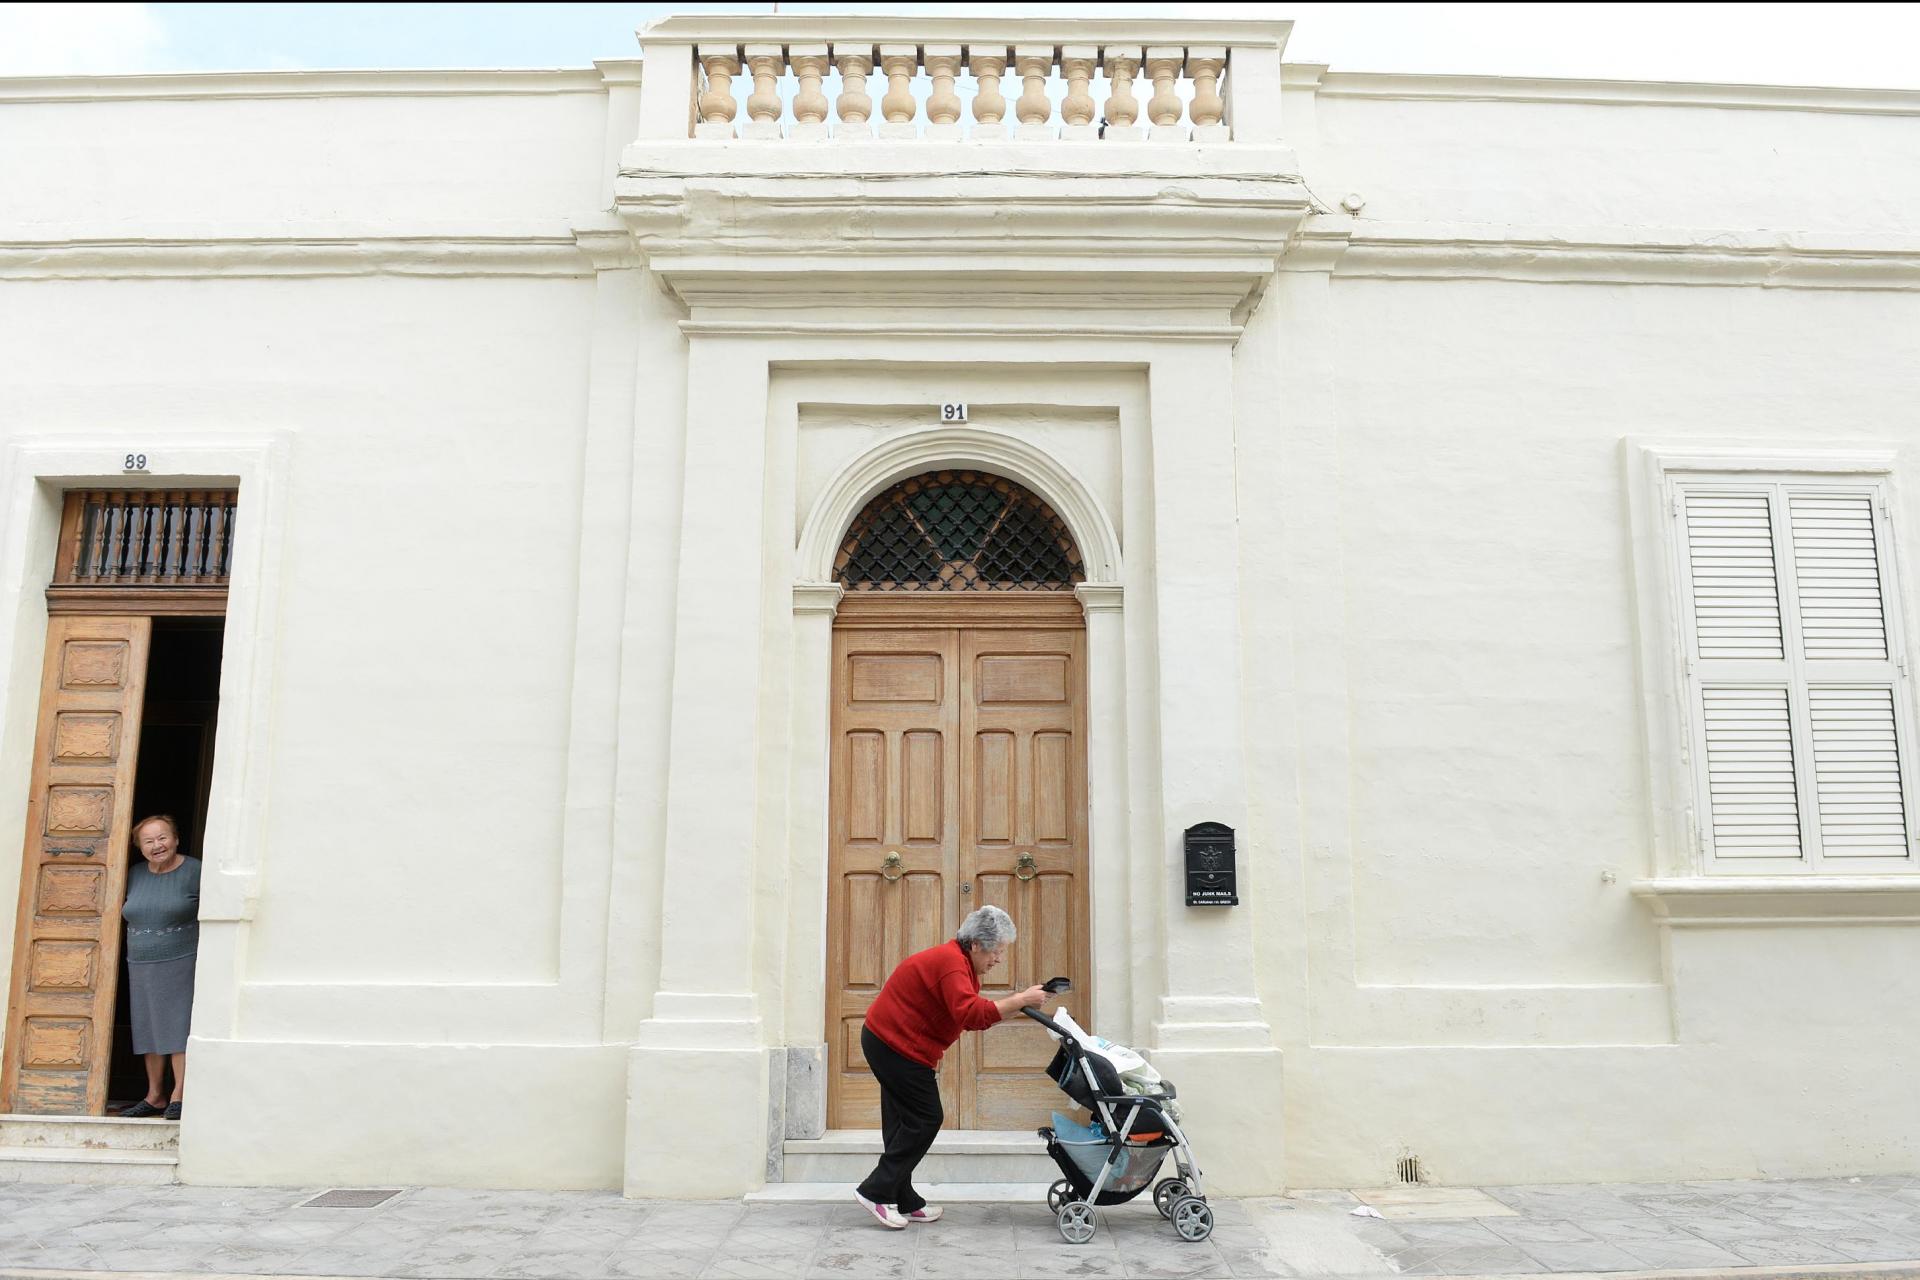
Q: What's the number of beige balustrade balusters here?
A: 12